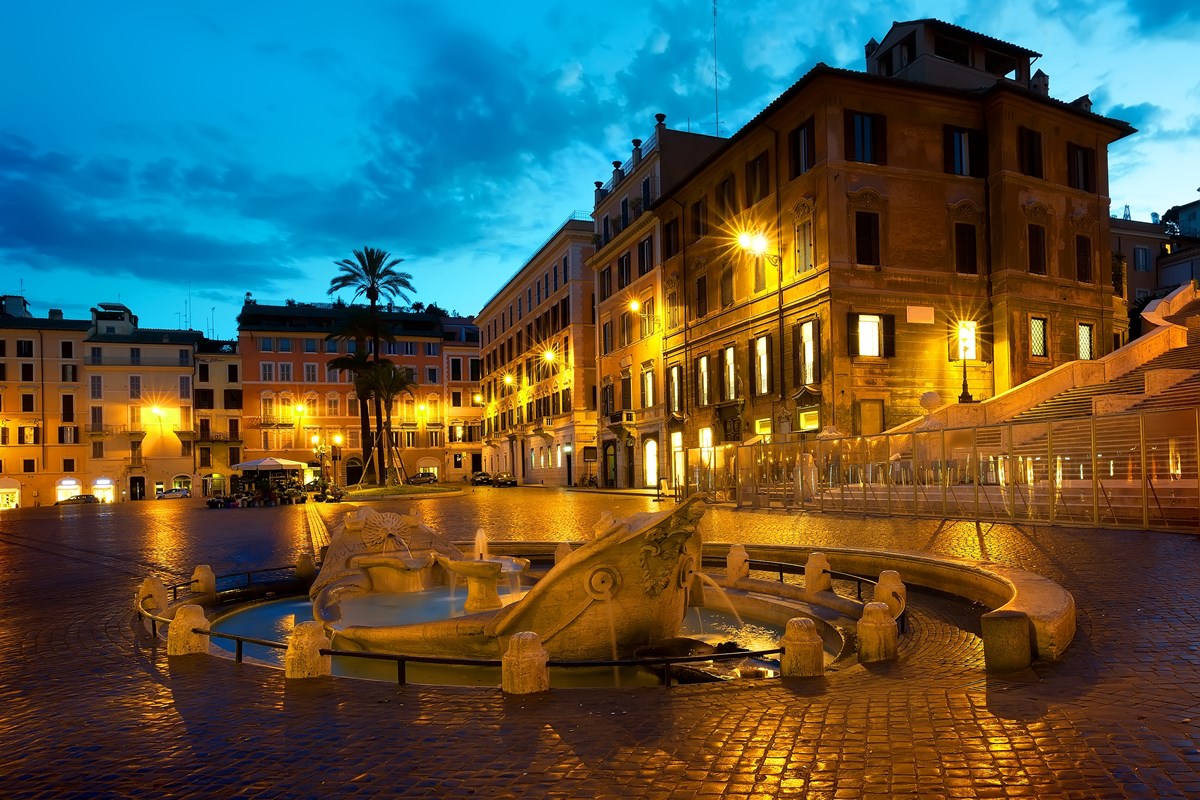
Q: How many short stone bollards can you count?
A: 12